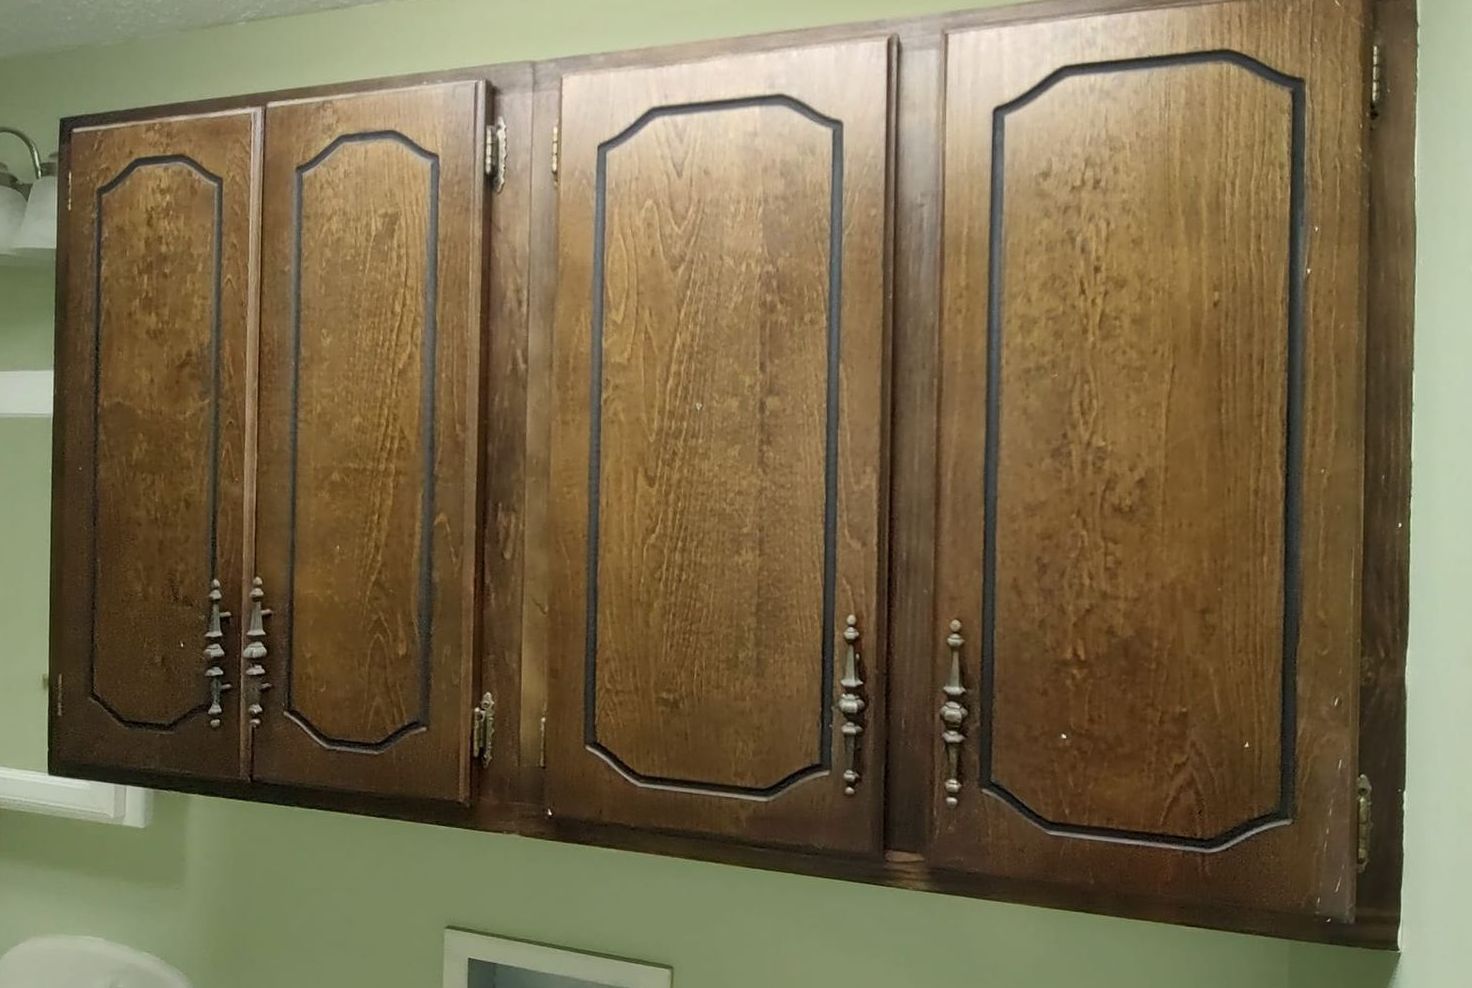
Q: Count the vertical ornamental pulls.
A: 4